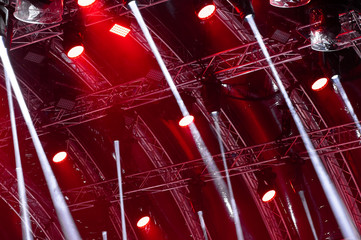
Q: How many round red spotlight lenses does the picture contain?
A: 8